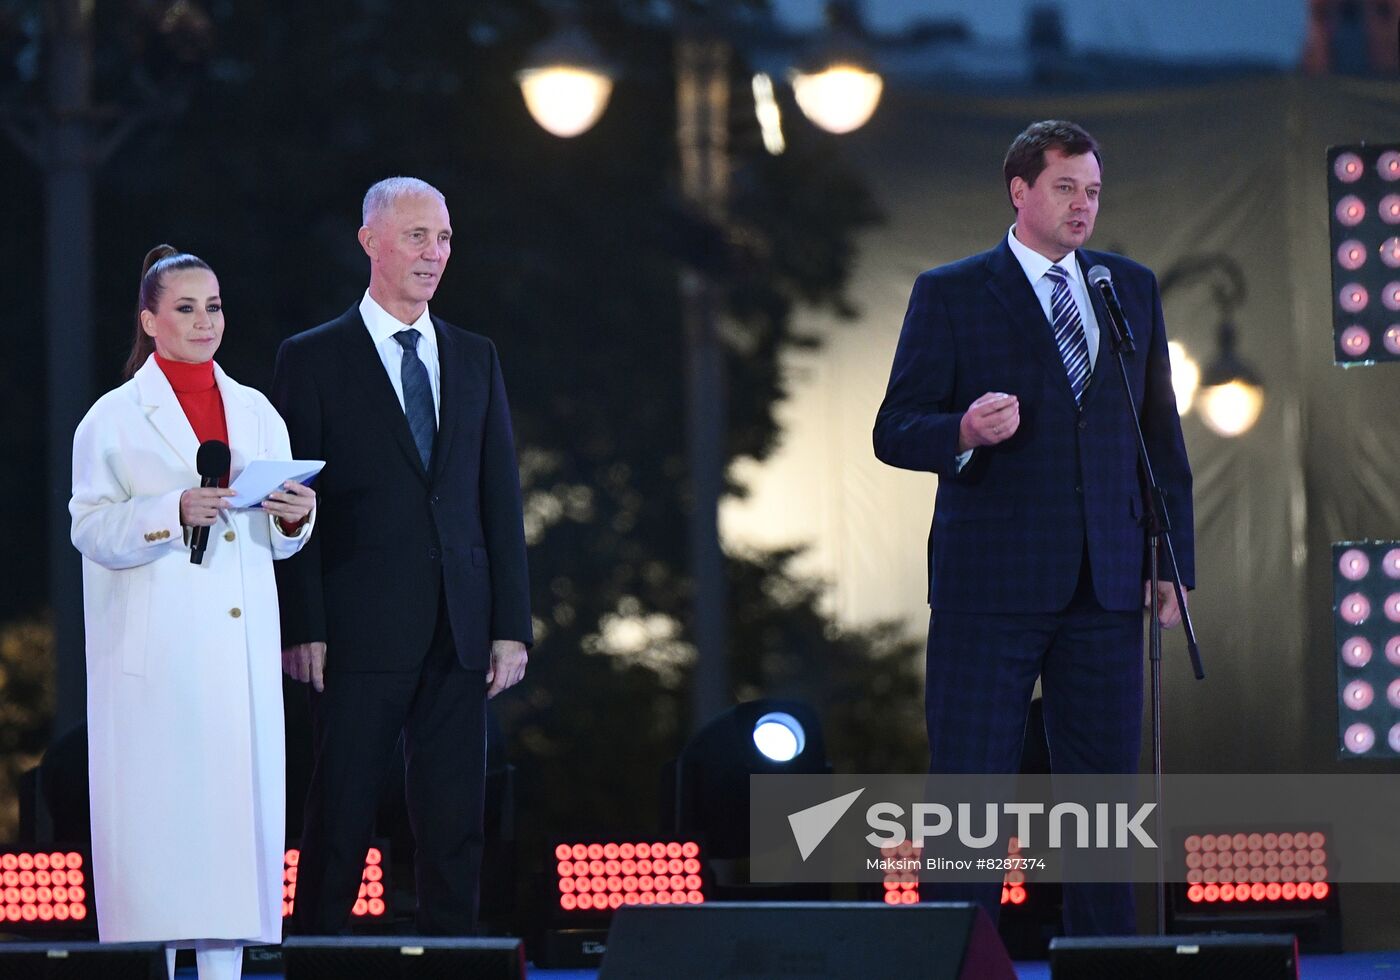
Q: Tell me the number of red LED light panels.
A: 5